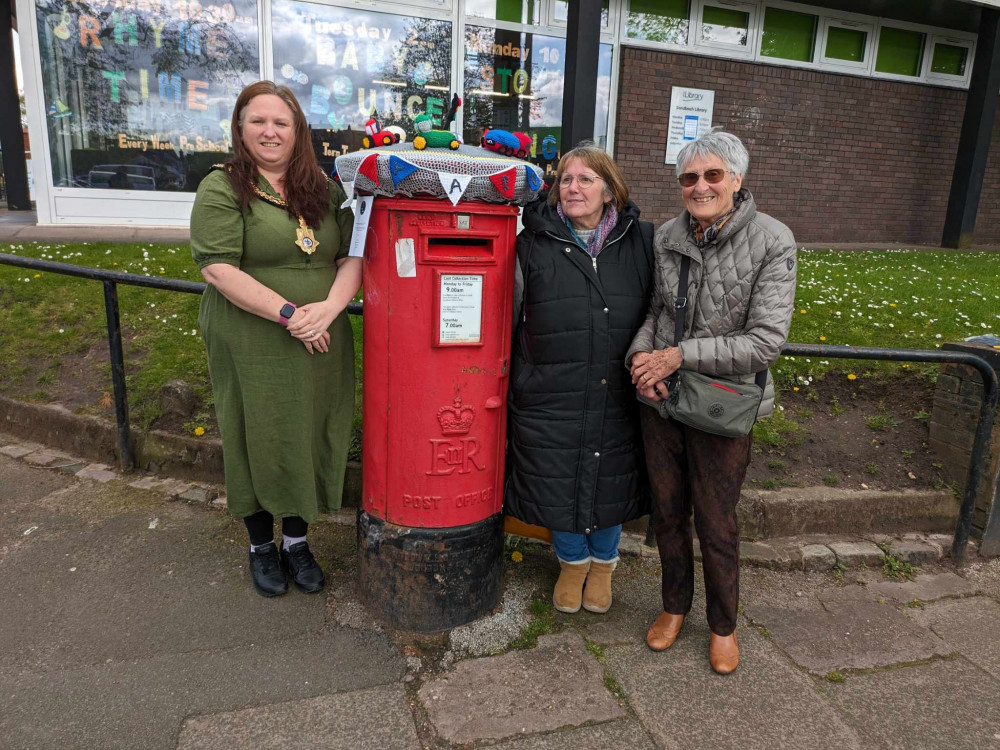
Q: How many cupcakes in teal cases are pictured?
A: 0